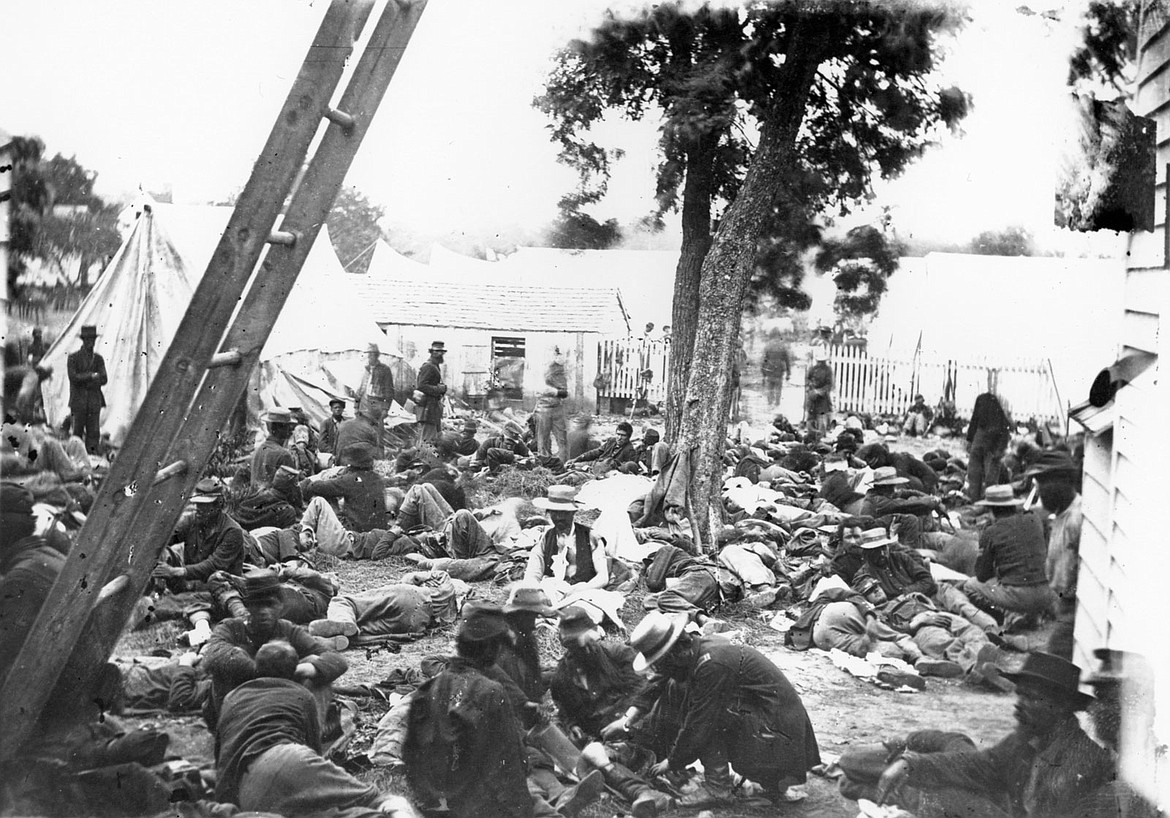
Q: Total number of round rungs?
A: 5